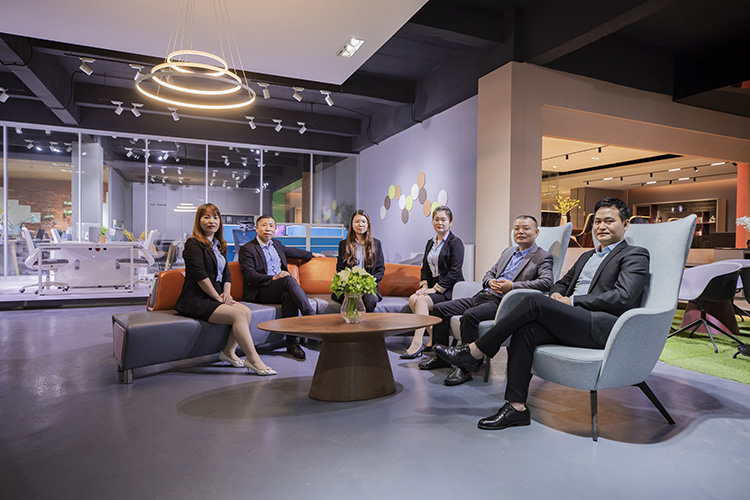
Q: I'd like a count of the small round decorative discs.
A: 13